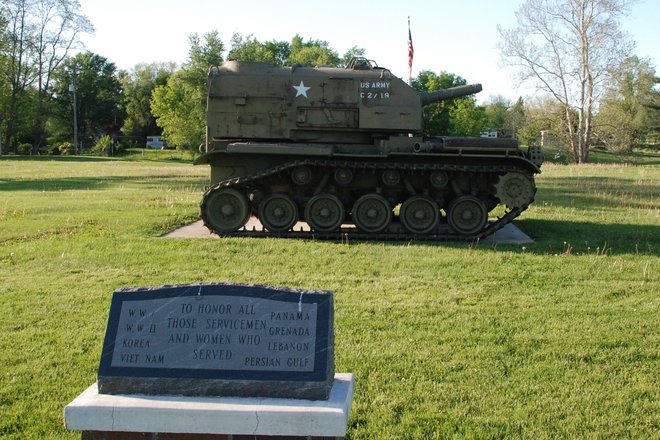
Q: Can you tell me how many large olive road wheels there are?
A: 6